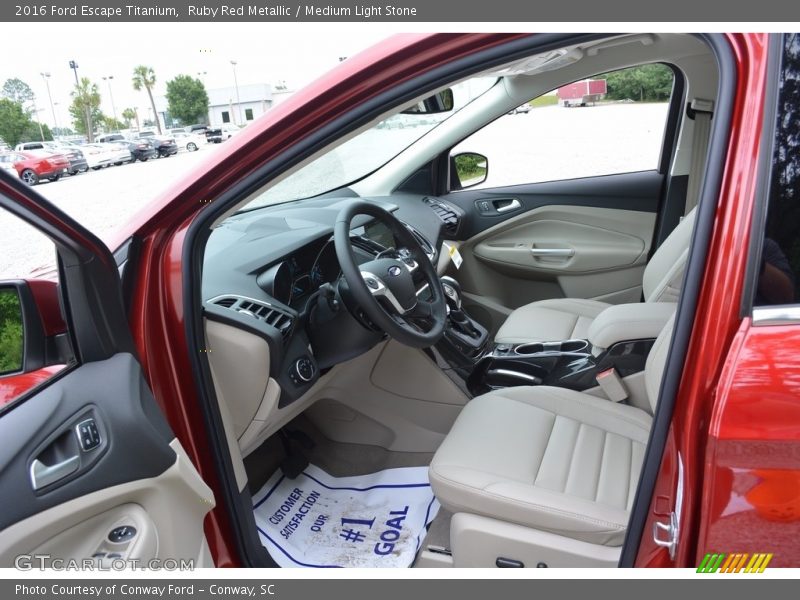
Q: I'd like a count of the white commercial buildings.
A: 1